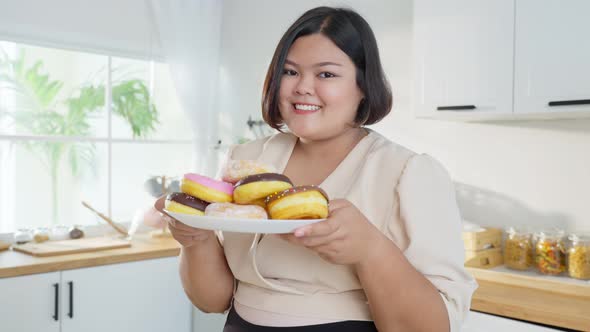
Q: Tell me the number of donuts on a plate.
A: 6